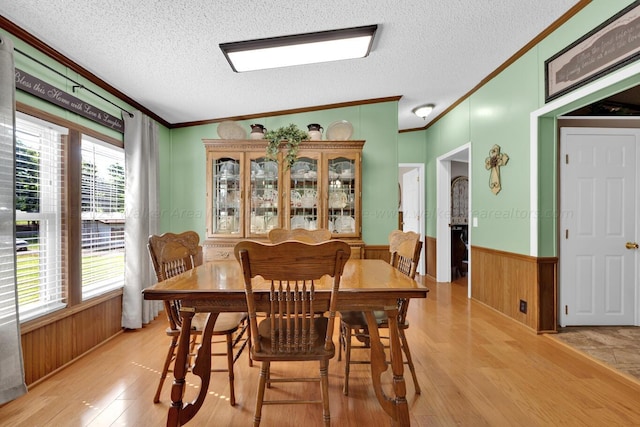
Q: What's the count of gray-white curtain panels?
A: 2